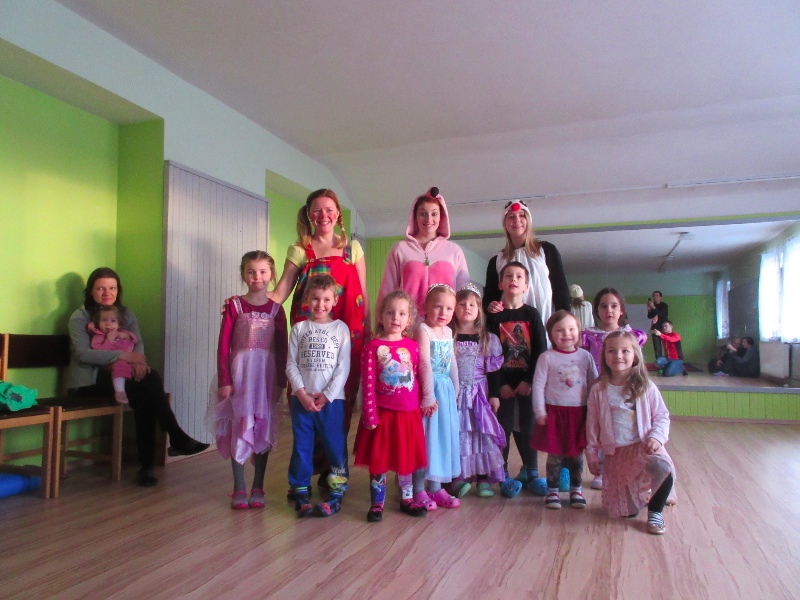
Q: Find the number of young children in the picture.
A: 10